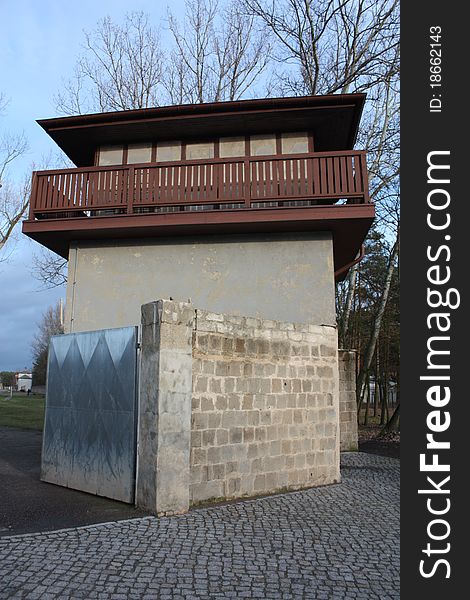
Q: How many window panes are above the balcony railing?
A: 7